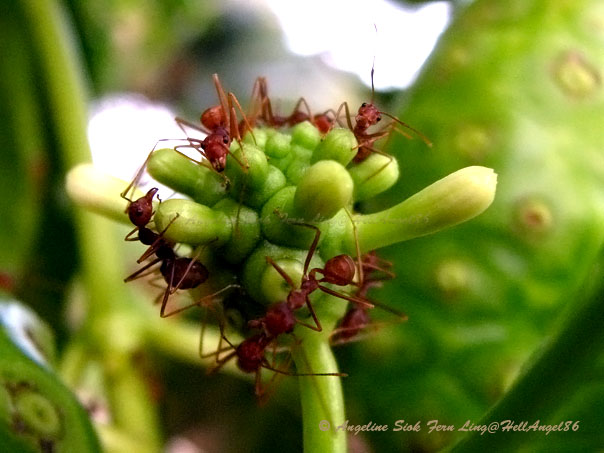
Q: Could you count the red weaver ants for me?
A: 7